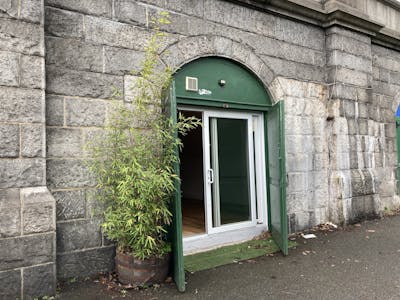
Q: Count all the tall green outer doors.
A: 2